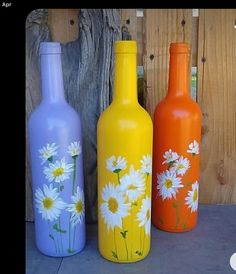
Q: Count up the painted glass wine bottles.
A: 3